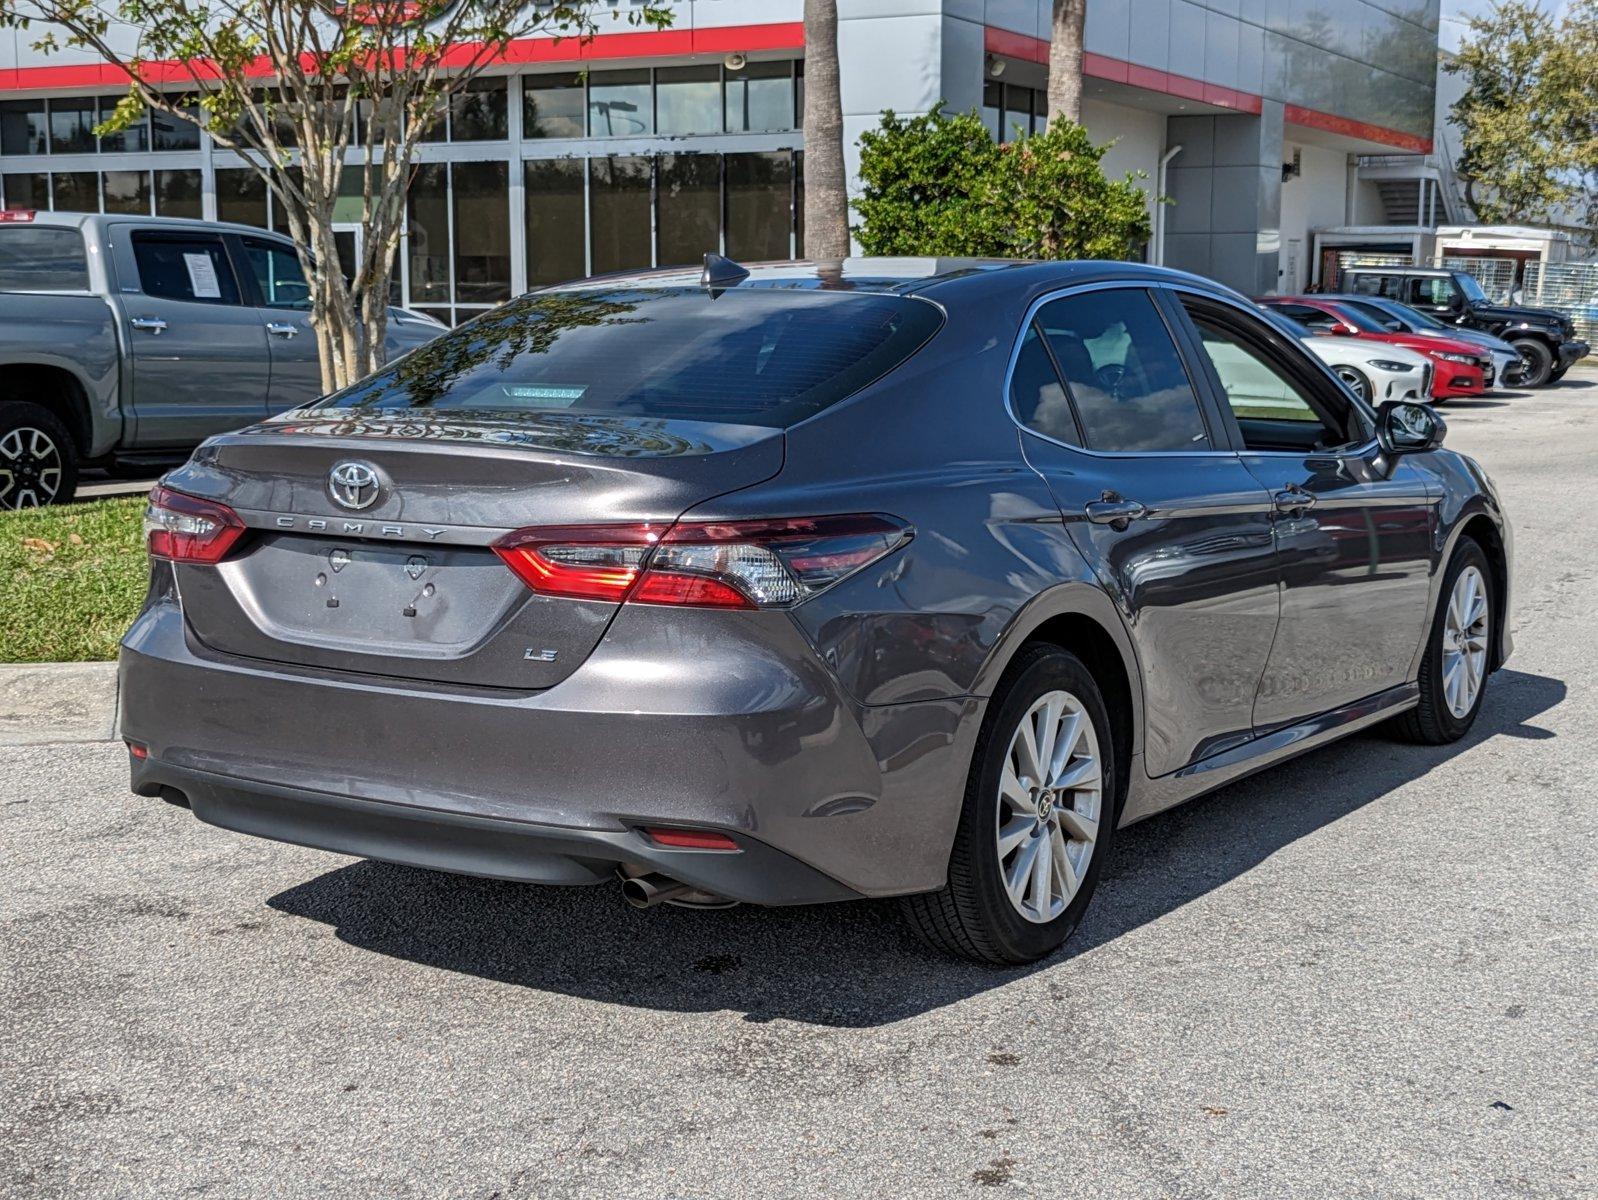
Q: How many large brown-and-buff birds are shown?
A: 0